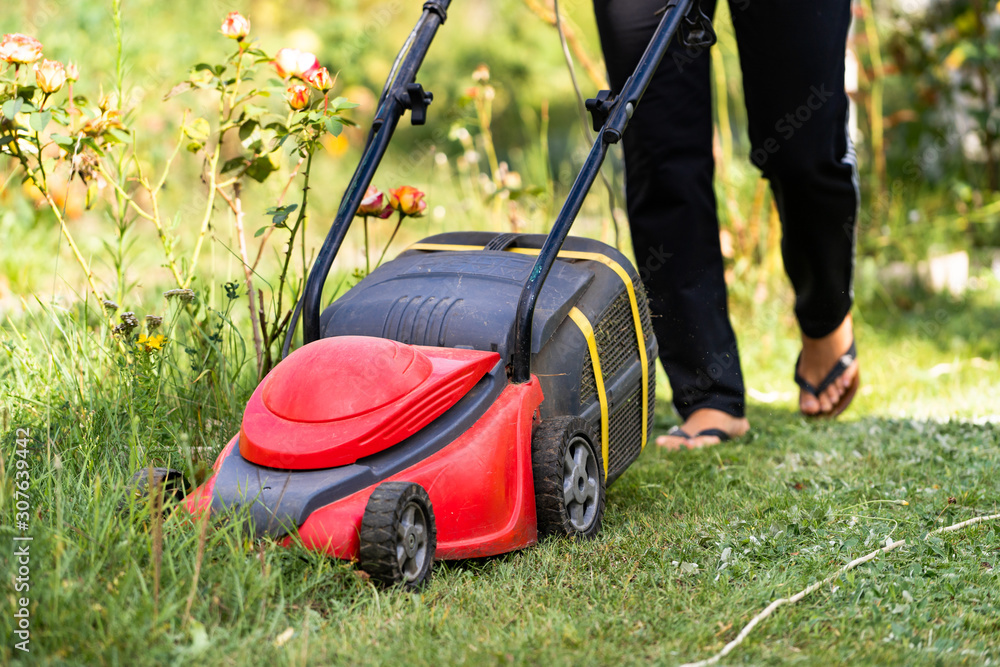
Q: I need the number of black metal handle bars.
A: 2